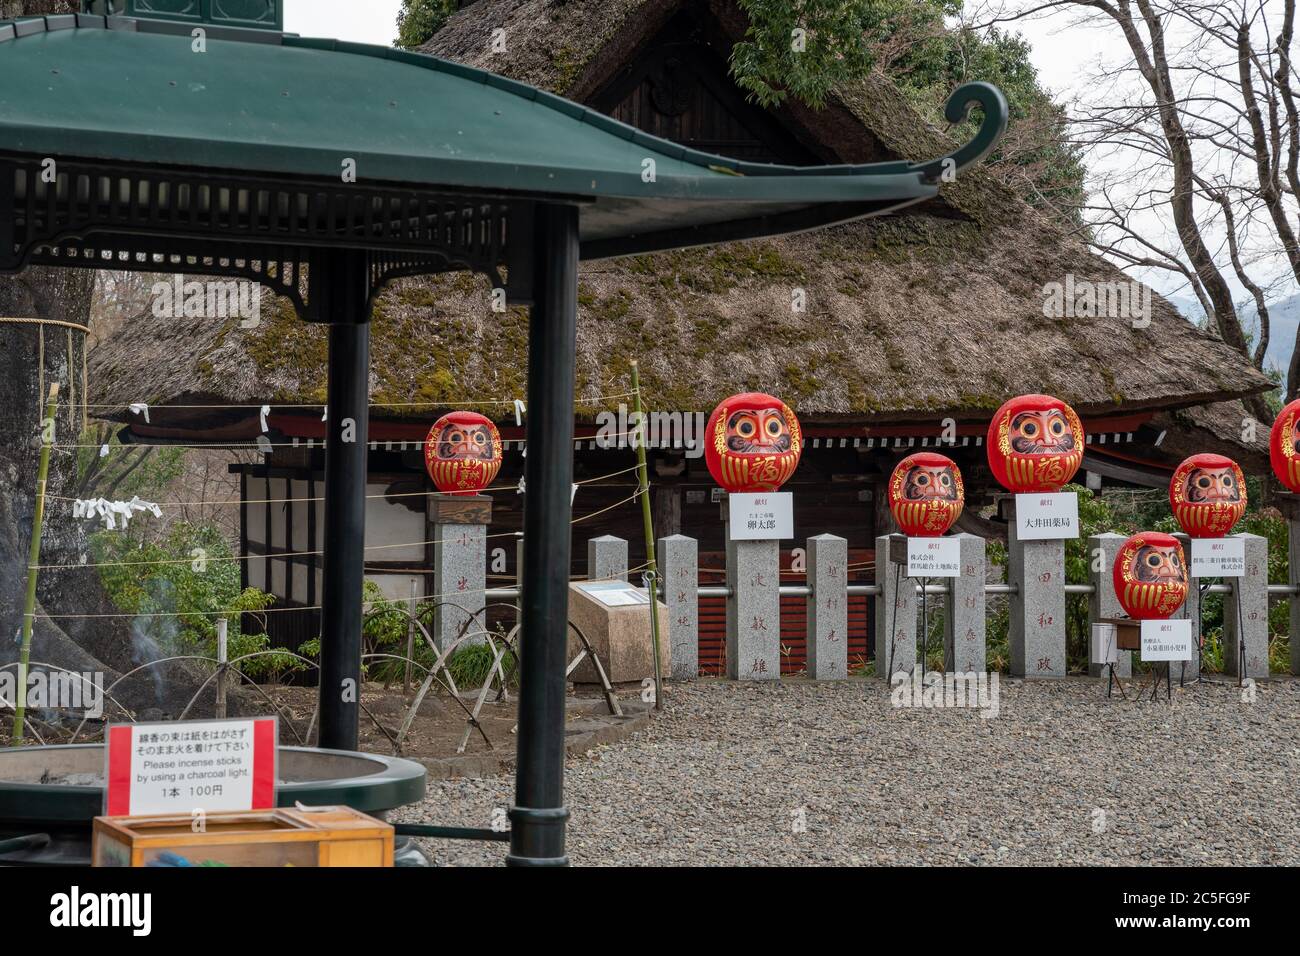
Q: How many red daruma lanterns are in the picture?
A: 7